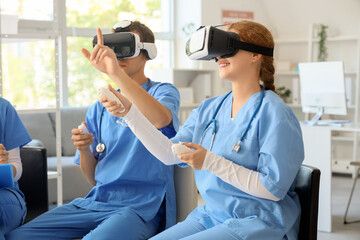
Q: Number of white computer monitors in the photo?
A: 1